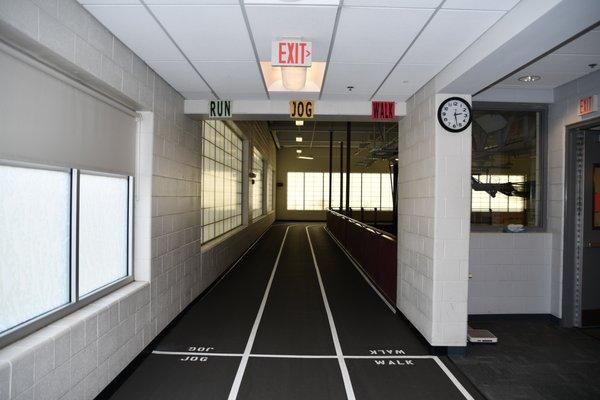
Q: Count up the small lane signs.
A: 3